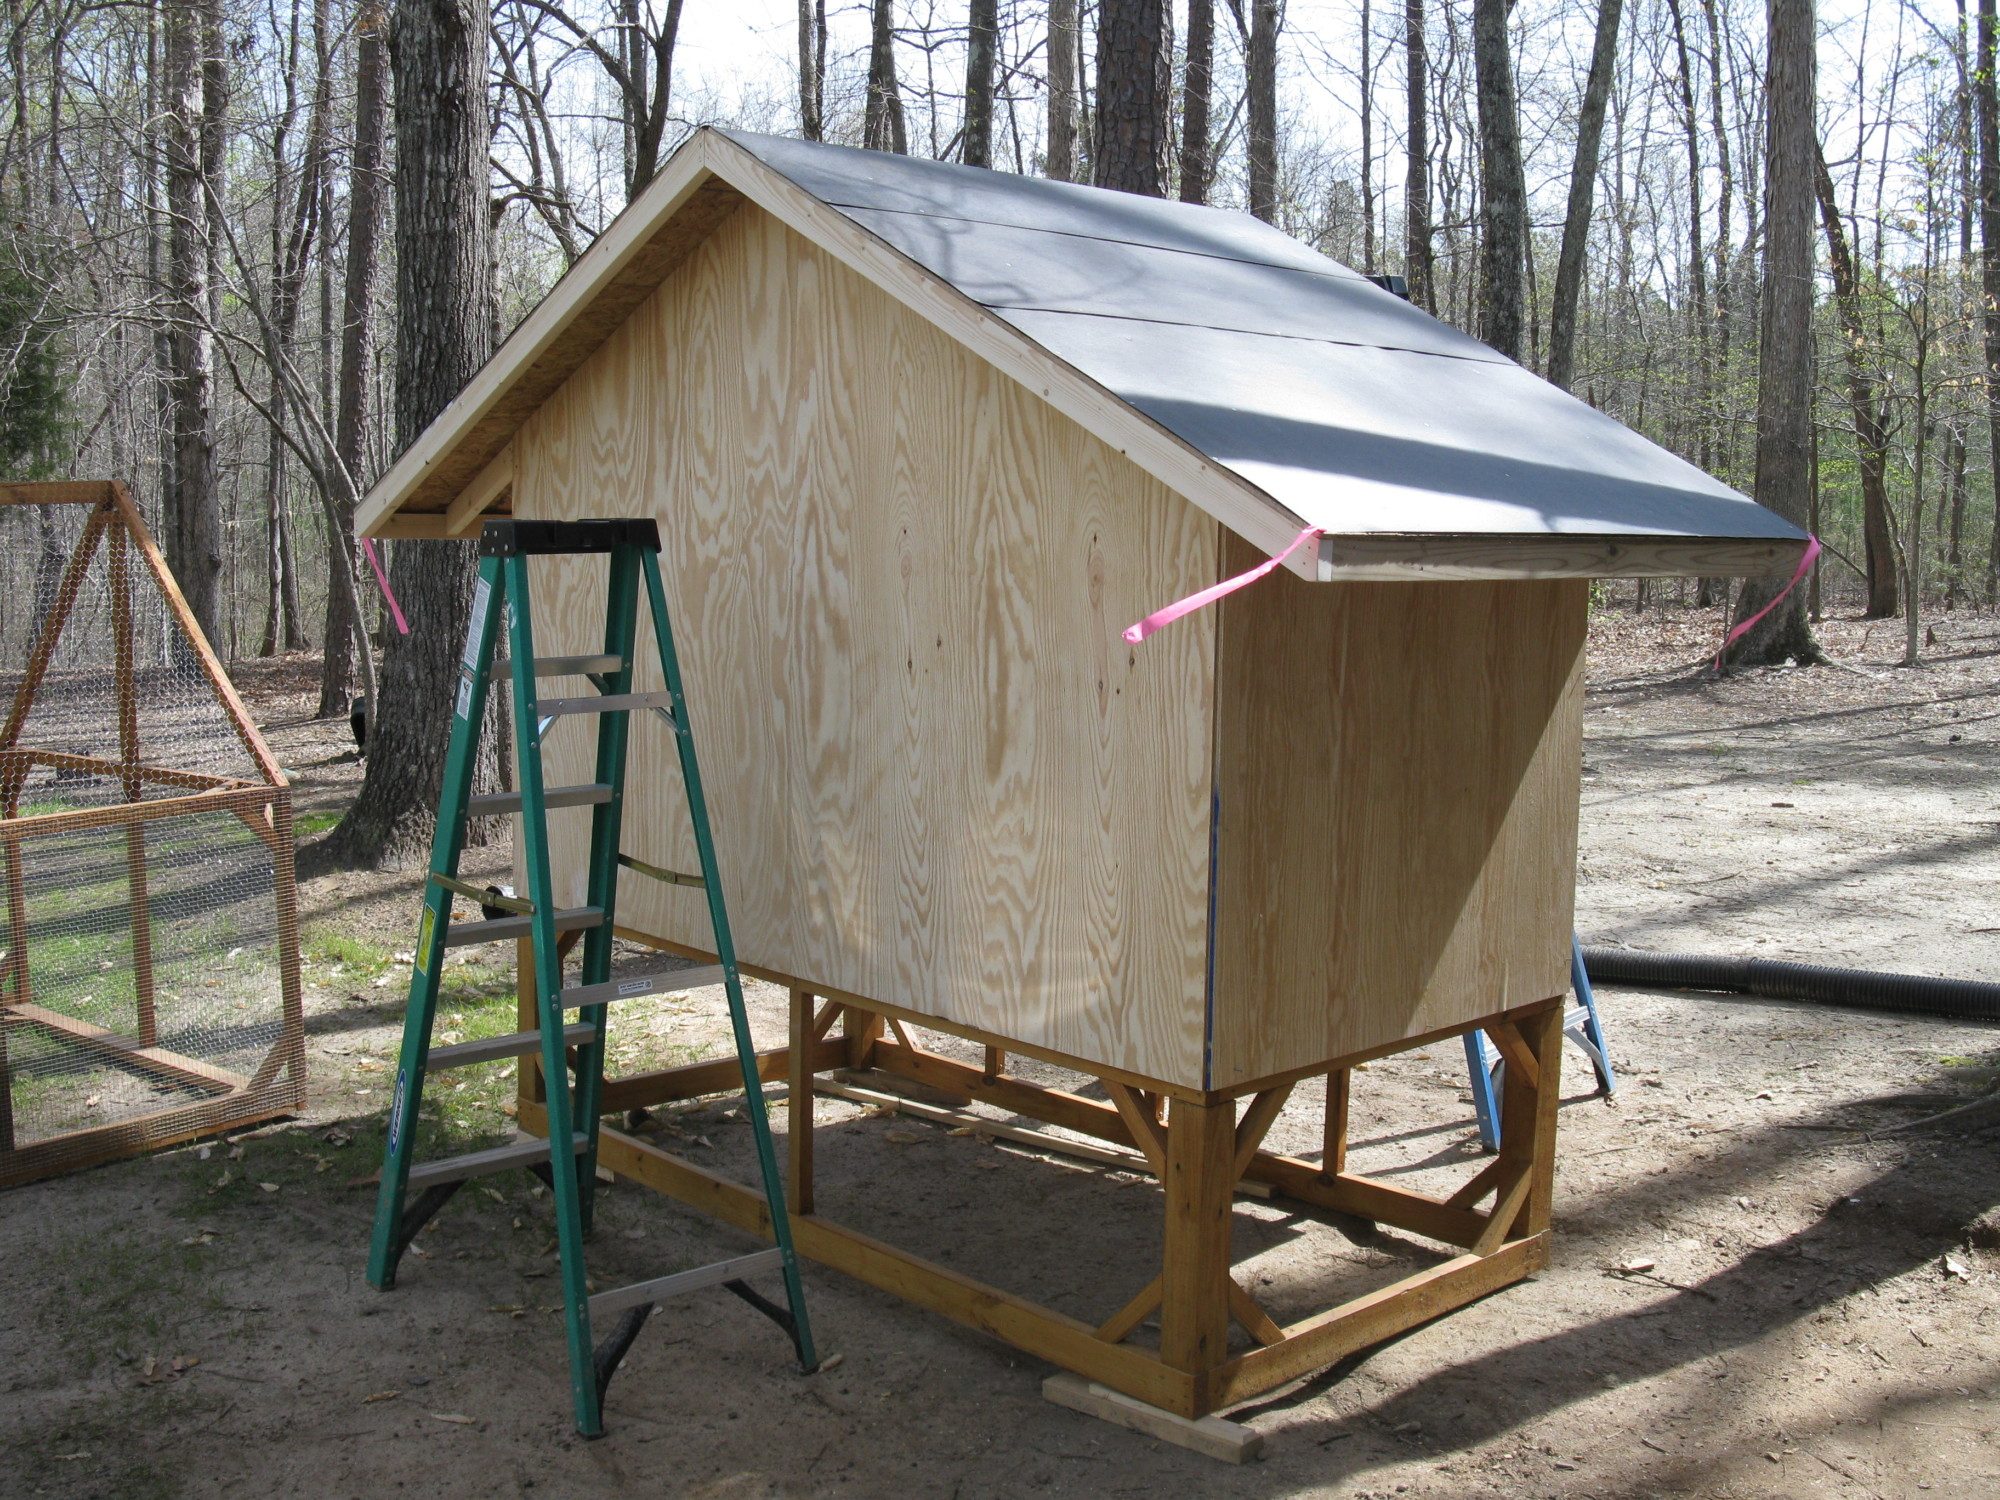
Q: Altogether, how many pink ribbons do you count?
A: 3